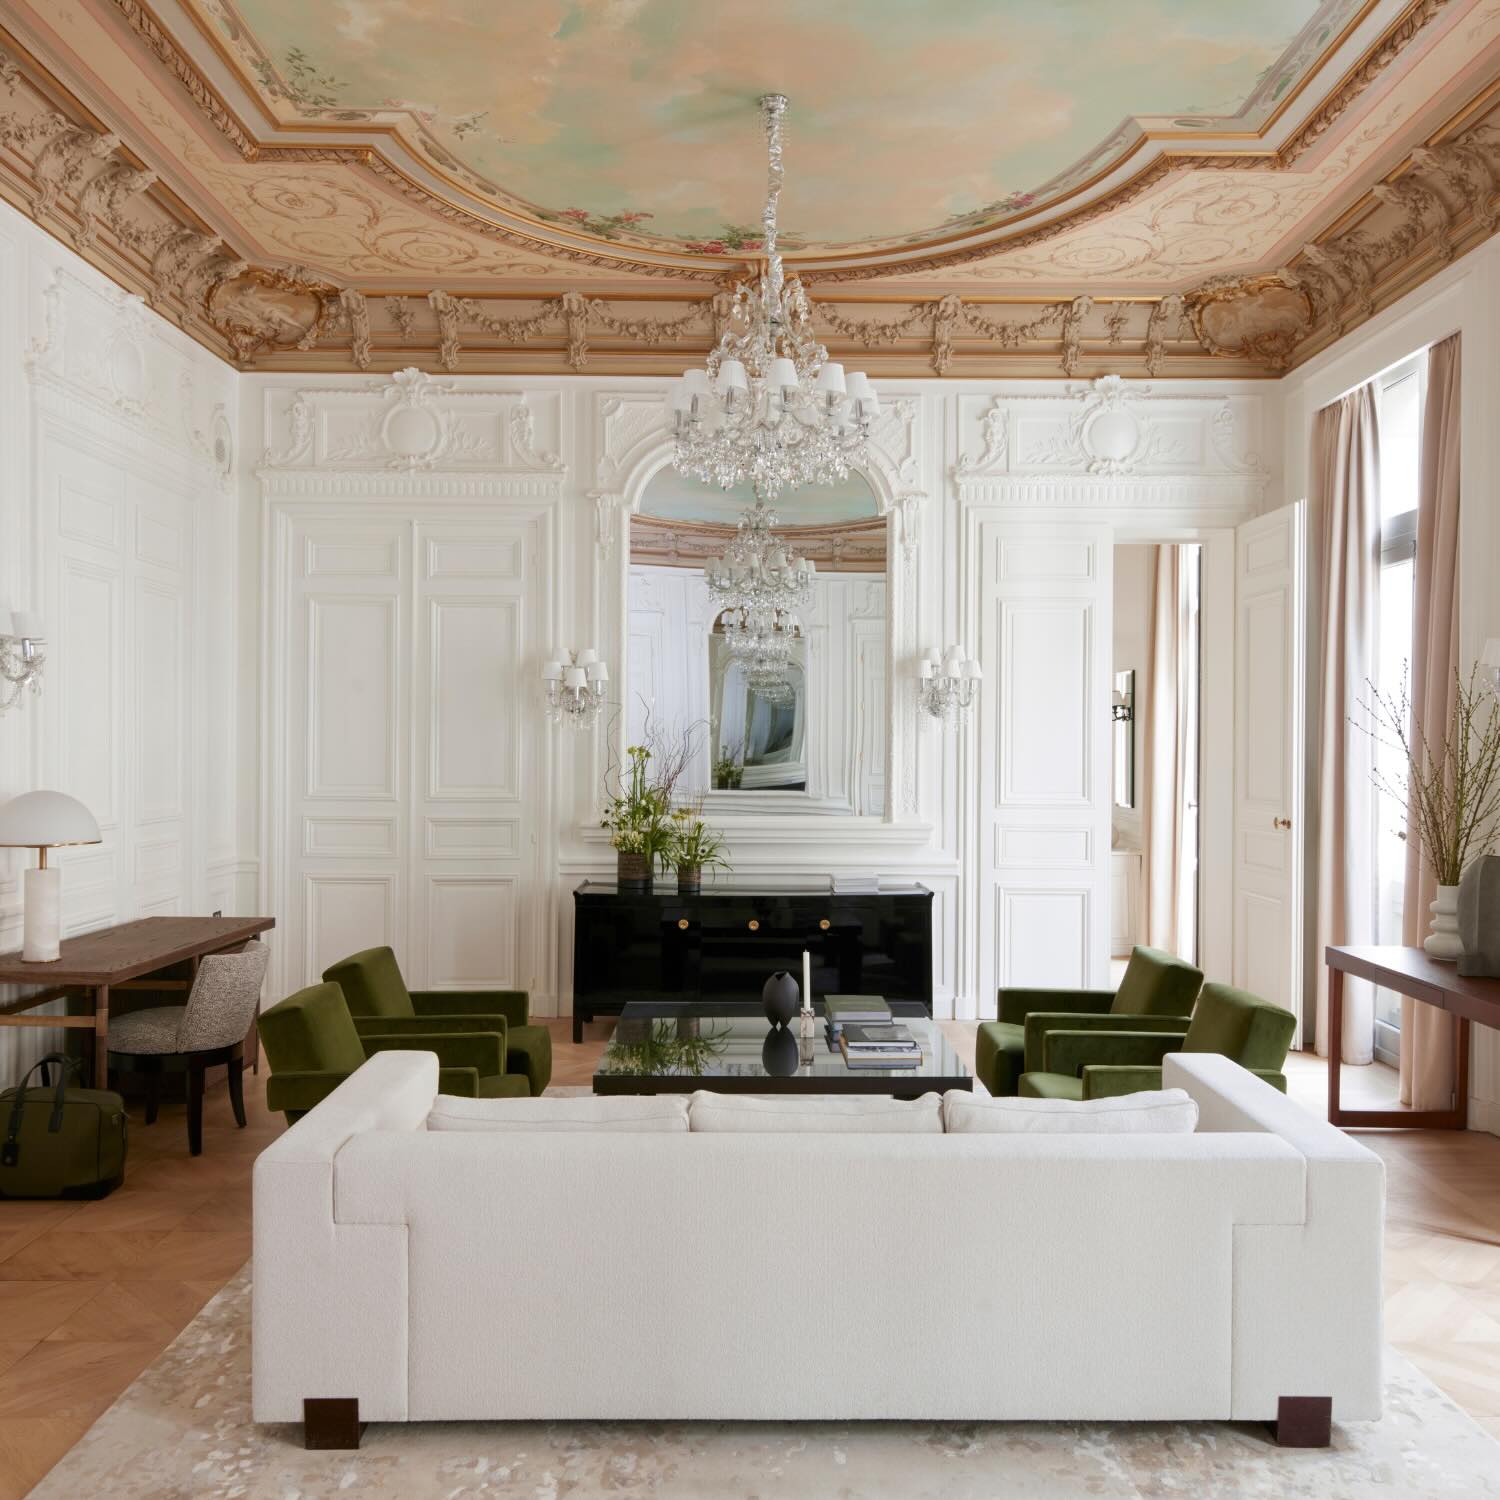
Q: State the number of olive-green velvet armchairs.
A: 4